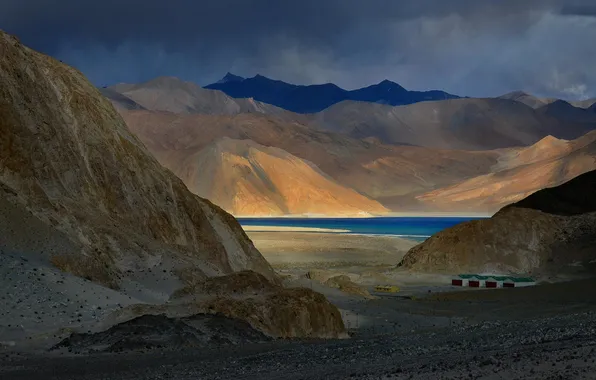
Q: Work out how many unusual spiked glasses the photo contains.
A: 0